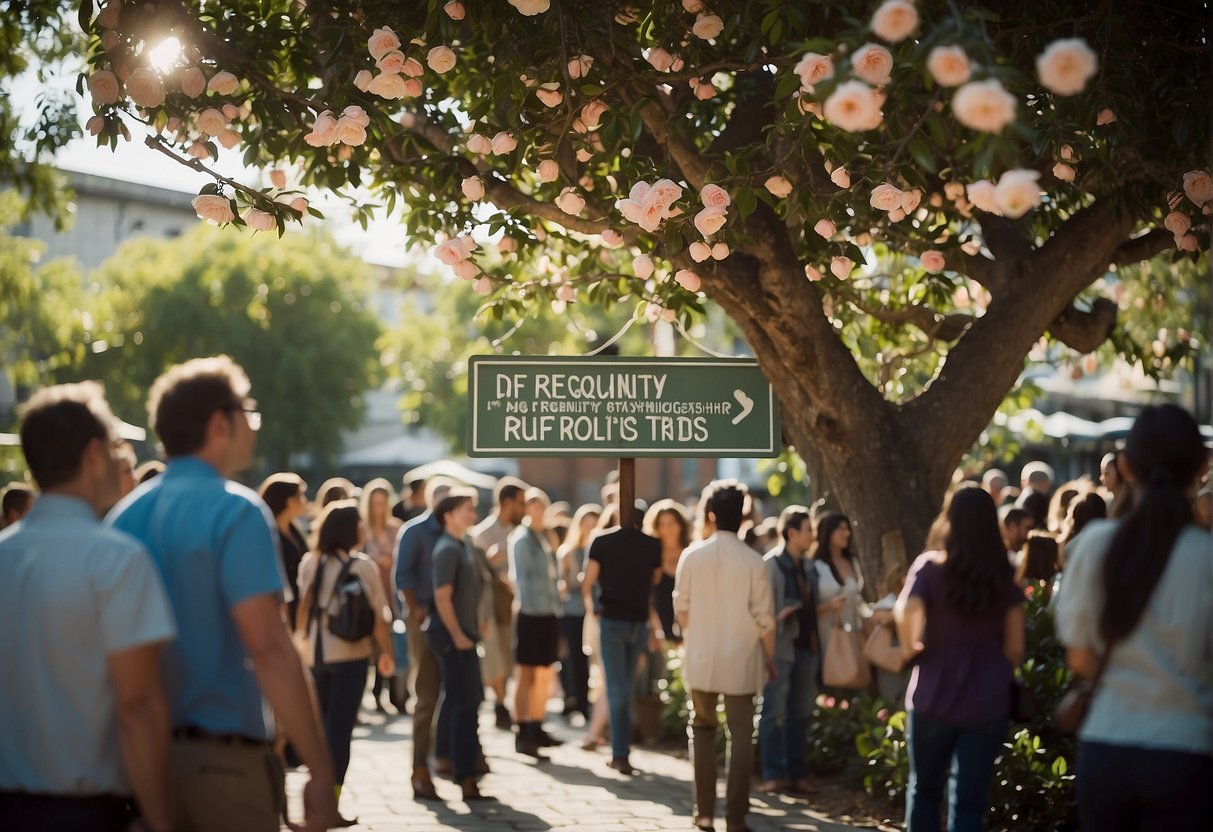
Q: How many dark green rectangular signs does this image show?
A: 1